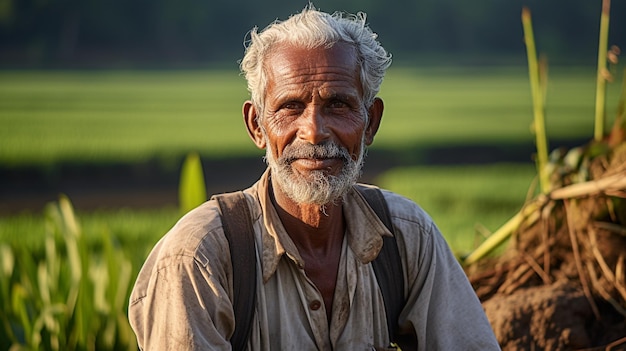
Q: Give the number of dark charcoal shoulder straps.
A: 2